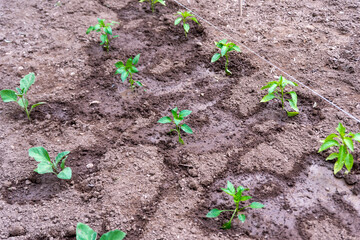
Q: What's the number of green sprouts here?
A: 12